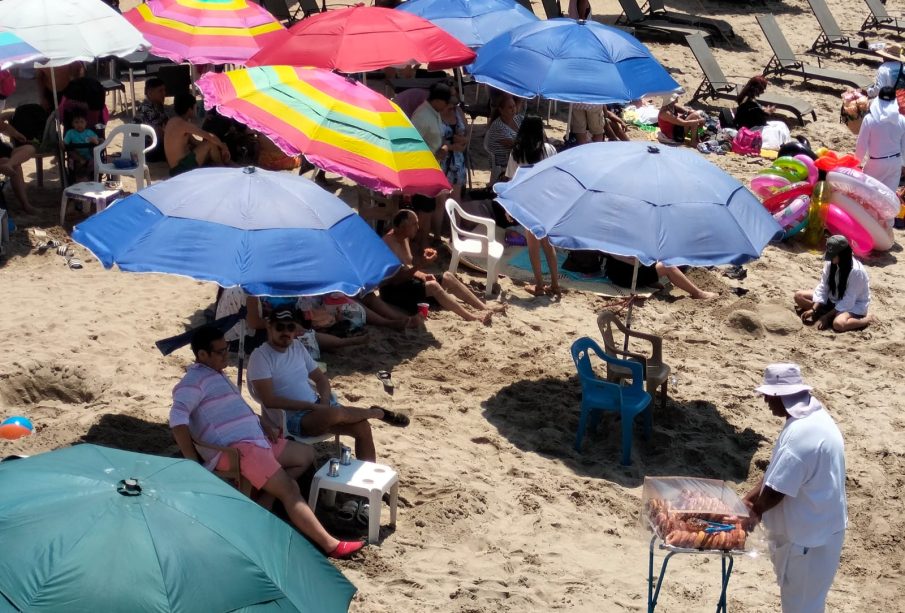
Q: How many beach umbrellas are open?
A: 10